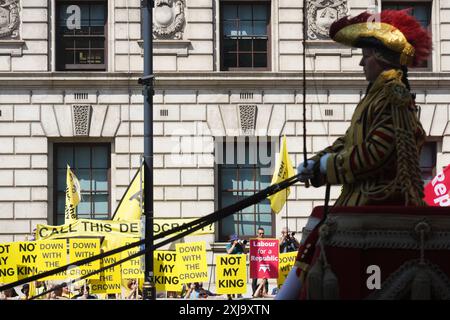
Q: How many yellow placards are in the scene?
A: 10